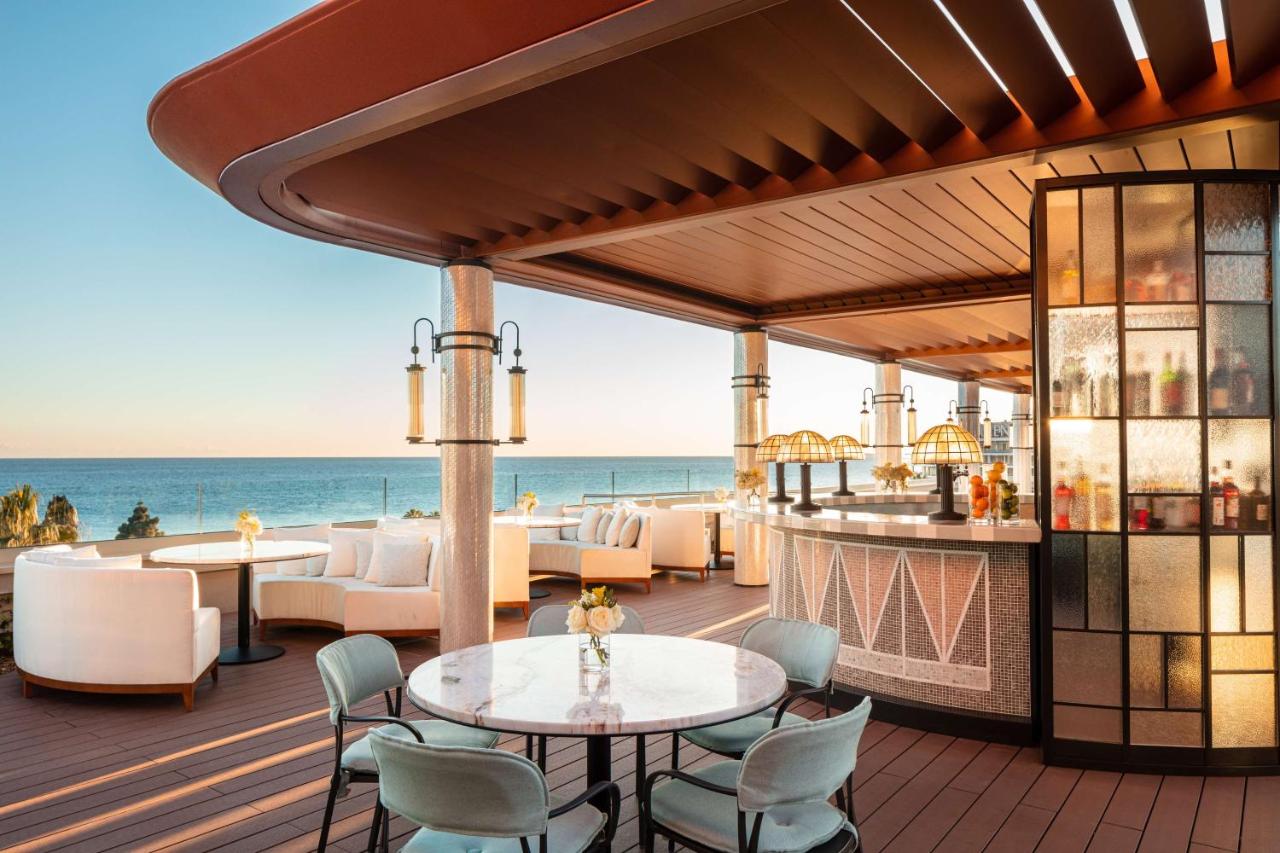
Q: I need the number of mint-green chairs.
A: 5